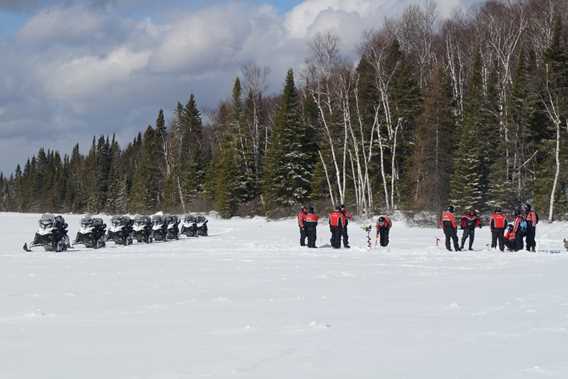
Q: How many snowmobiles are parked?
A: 8